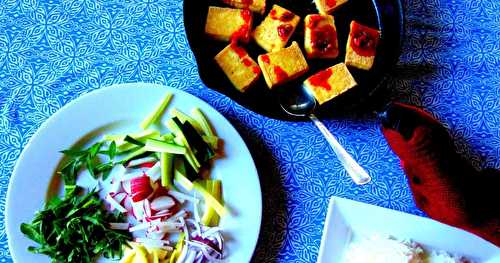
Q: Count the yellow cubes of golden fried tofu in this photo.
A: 9